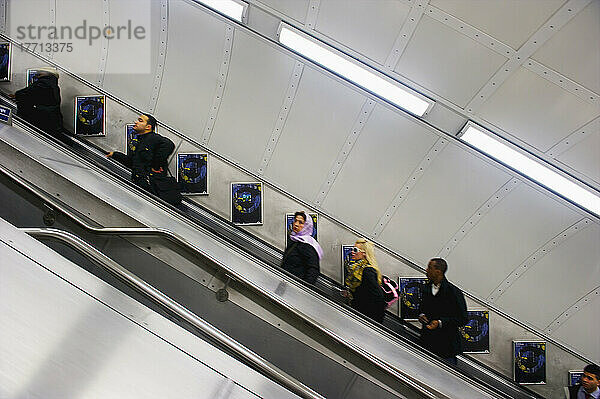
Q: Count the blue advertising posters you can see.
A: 12